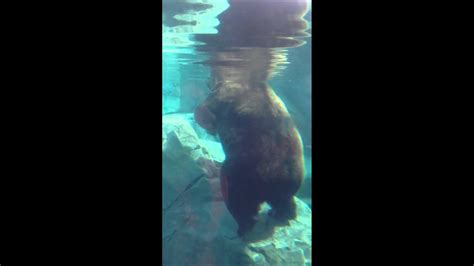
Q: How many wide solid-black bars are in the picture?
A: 2